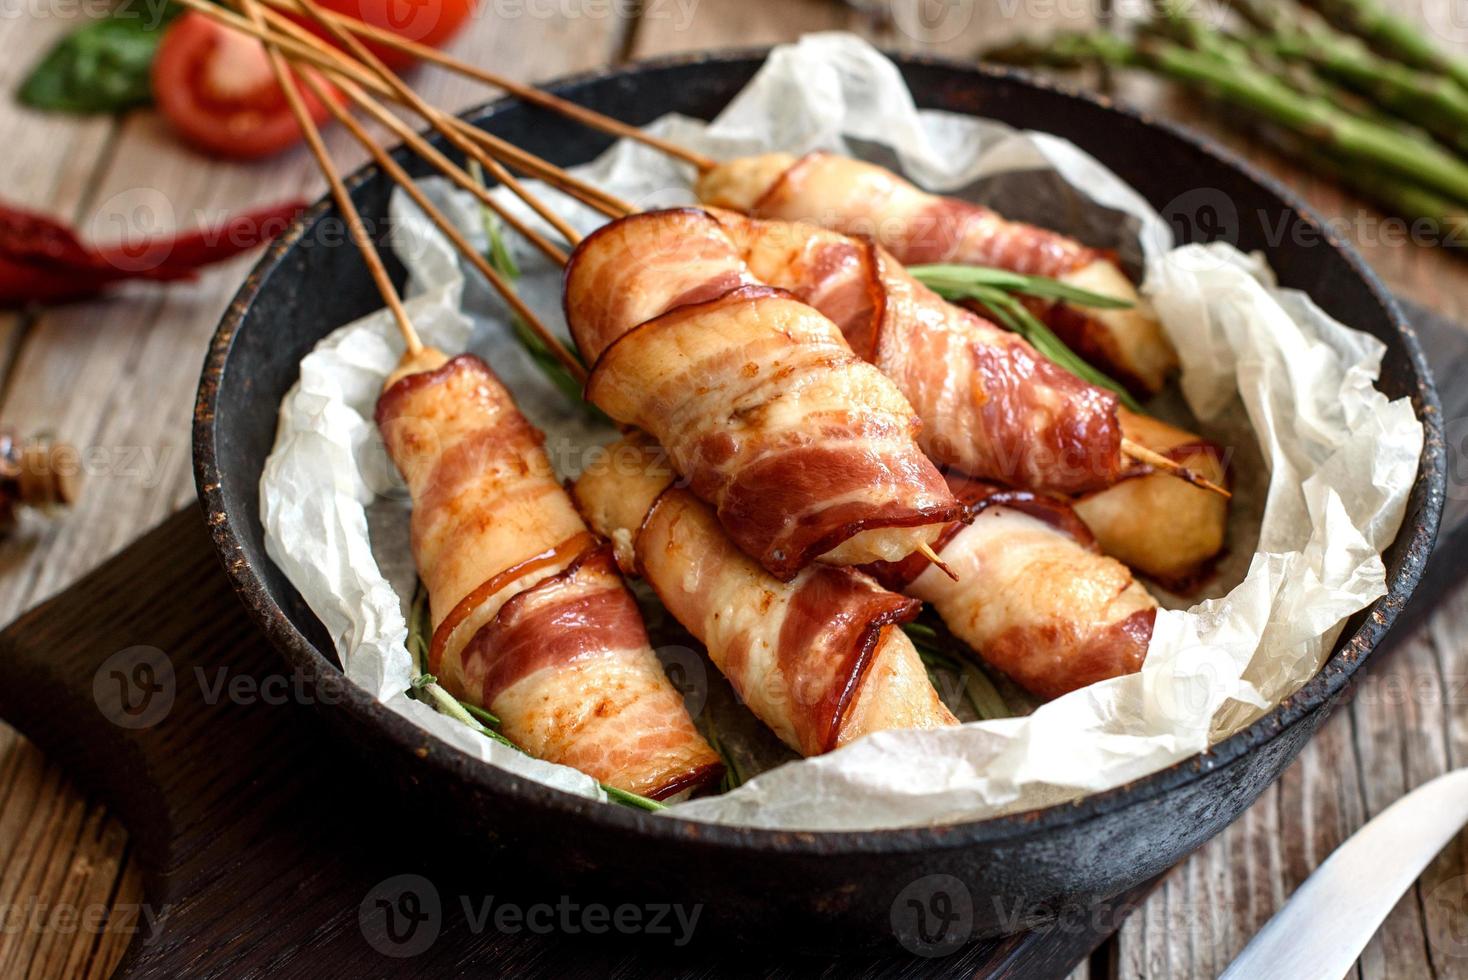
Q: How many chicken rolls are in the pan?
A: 7